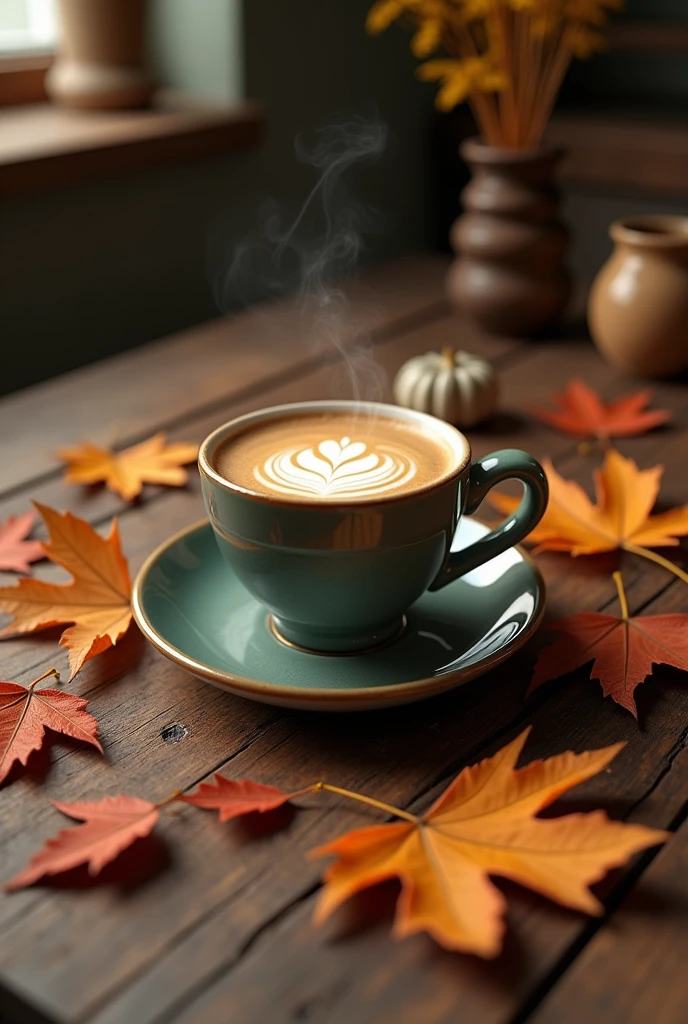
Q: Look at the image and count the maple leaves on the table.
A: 10